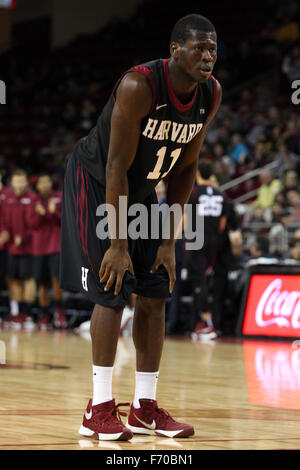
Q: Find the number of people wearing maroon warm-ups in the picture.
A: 3